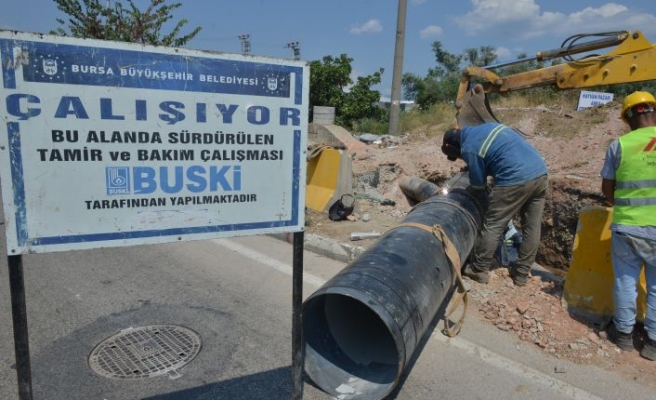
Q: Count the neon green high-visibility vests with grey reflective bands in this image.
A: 1